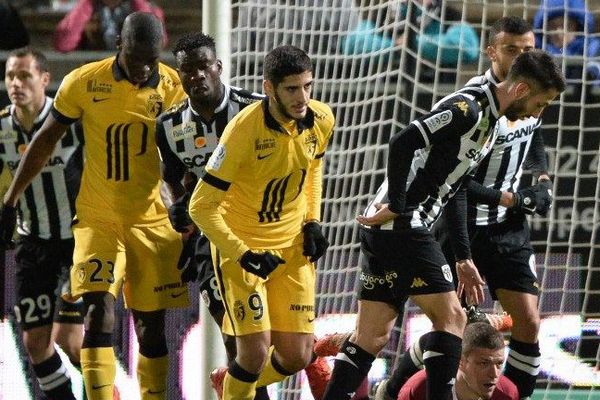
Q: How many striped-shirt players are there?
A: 4